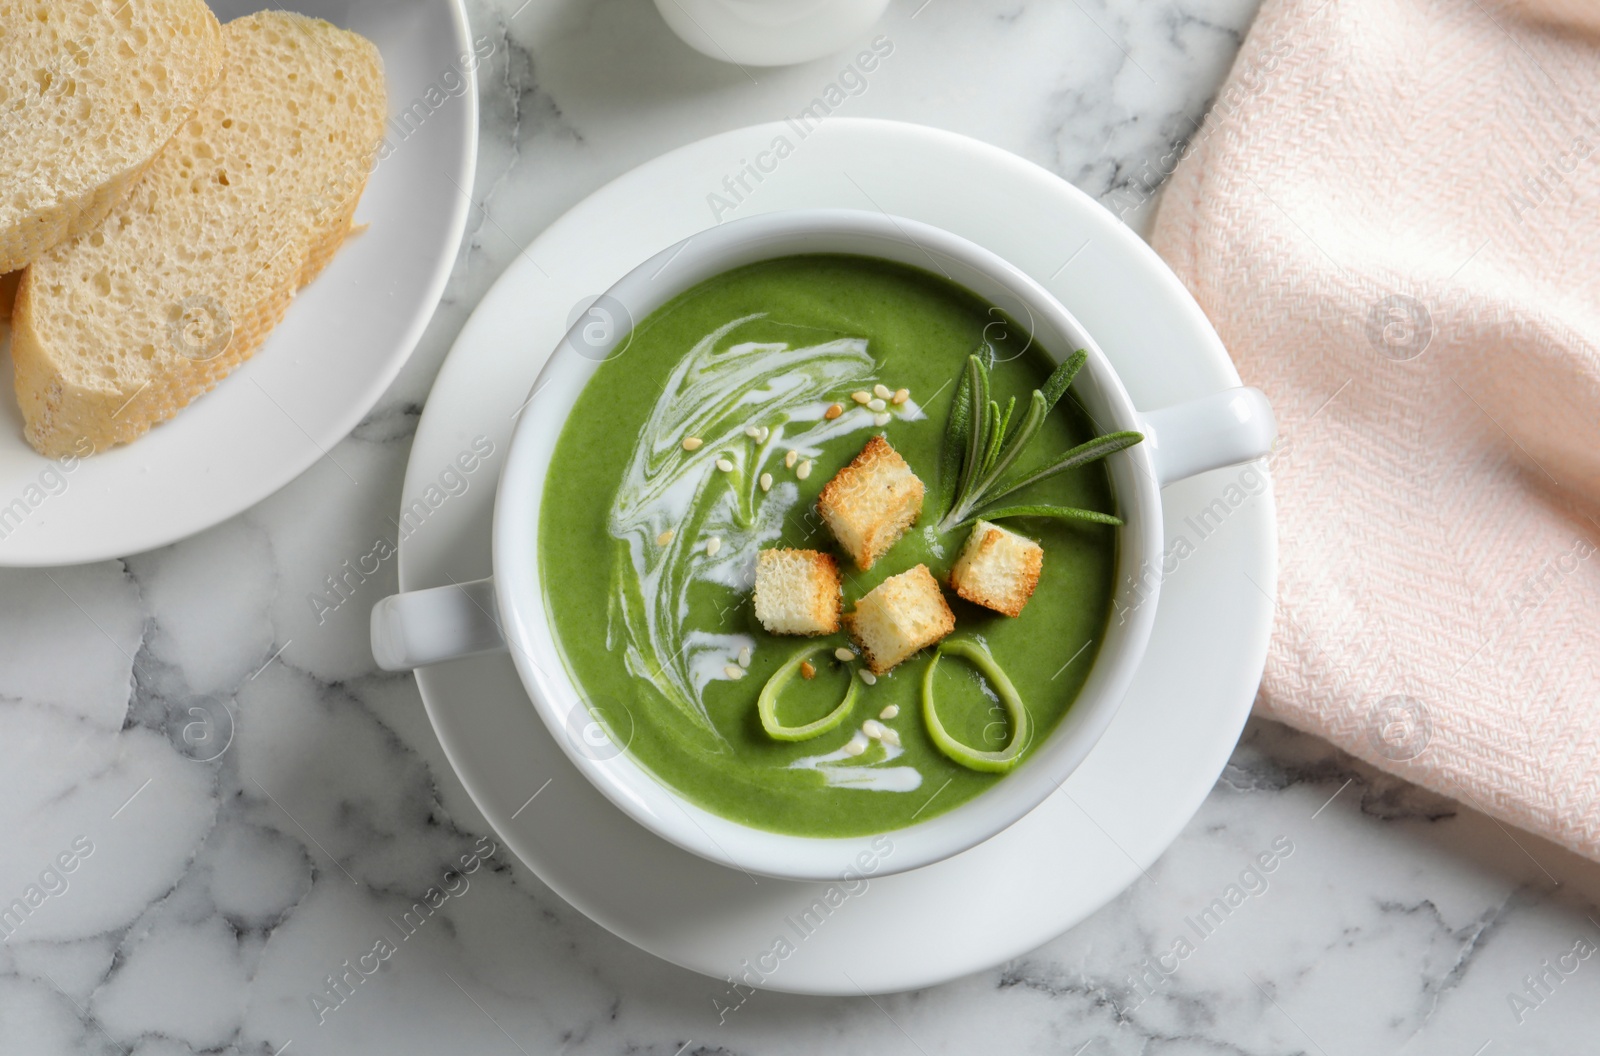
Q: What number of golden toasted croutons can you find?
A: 4